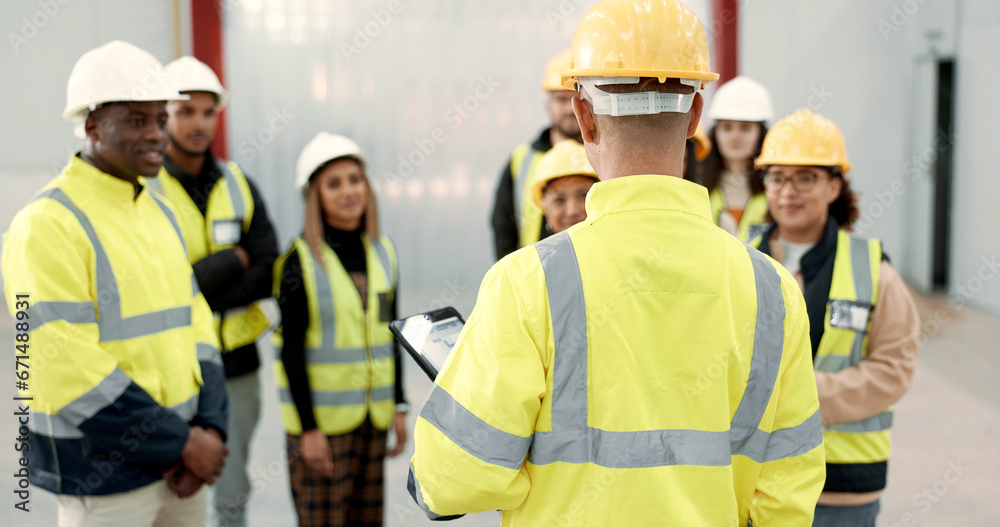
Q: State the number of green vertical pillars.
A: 0